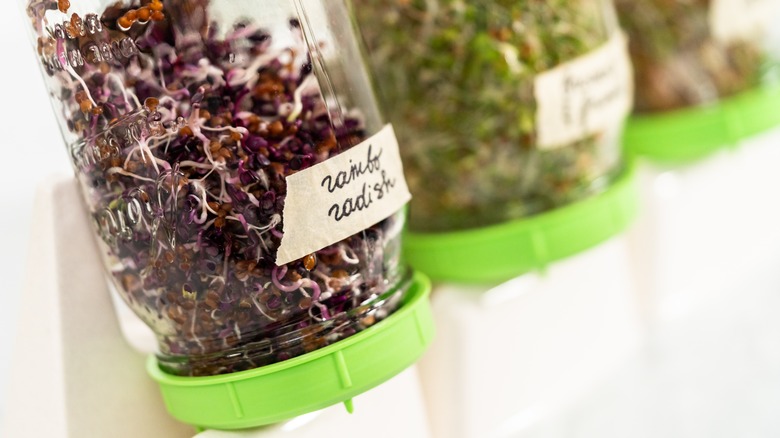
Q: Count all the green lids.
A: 3